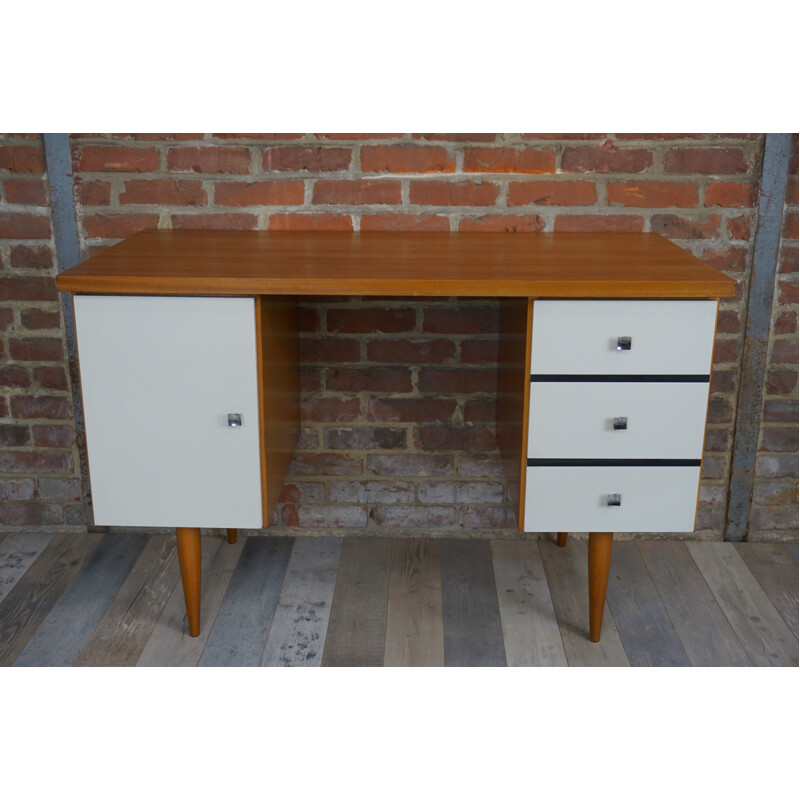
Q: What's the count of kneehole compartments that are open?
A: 1